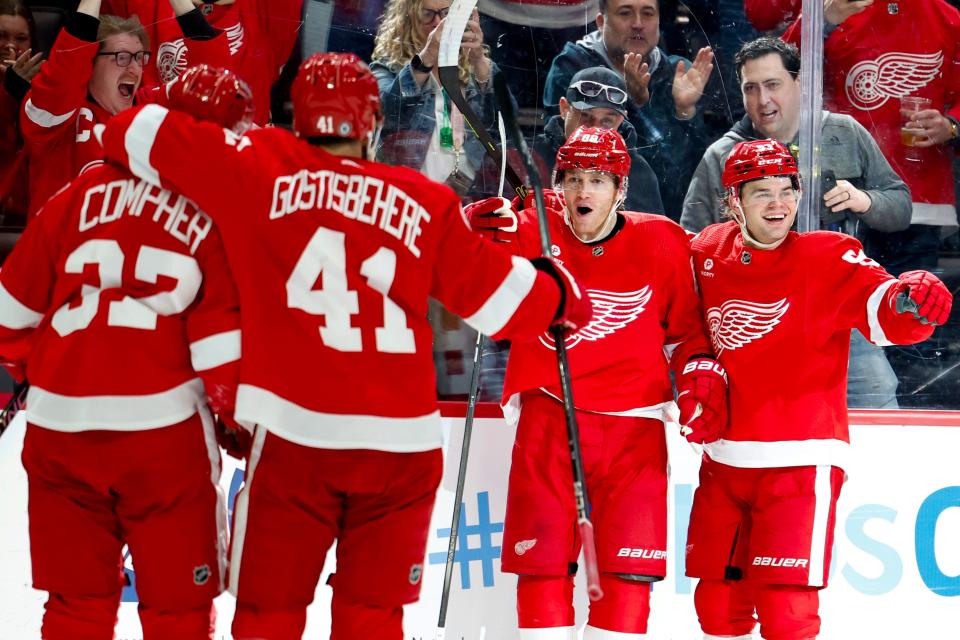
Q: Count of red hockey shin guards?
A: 8